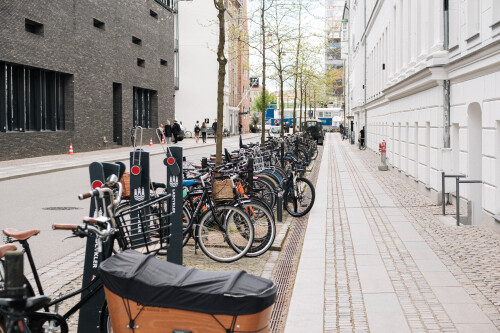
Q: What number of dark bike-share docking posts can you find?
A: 3